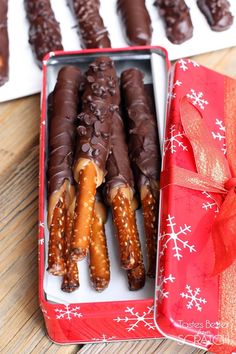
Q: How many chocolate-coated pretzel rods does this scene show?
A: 13